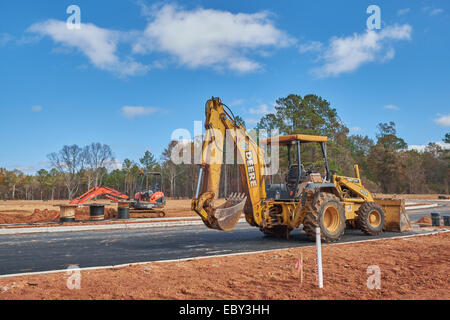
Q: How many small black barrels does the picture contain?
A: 2